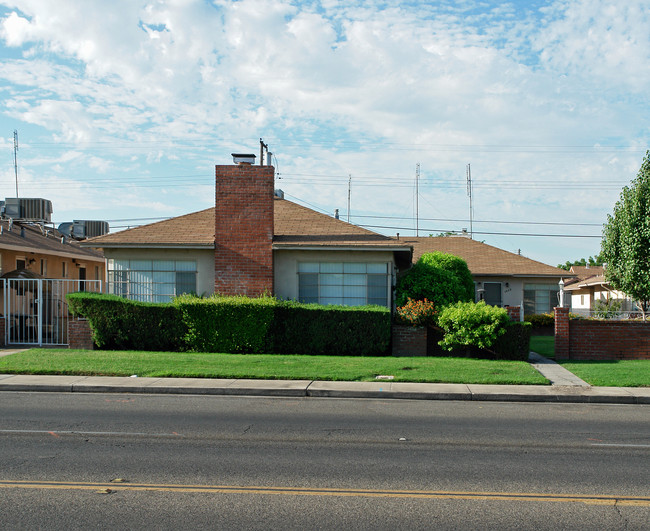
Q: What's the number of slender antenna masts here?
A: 4